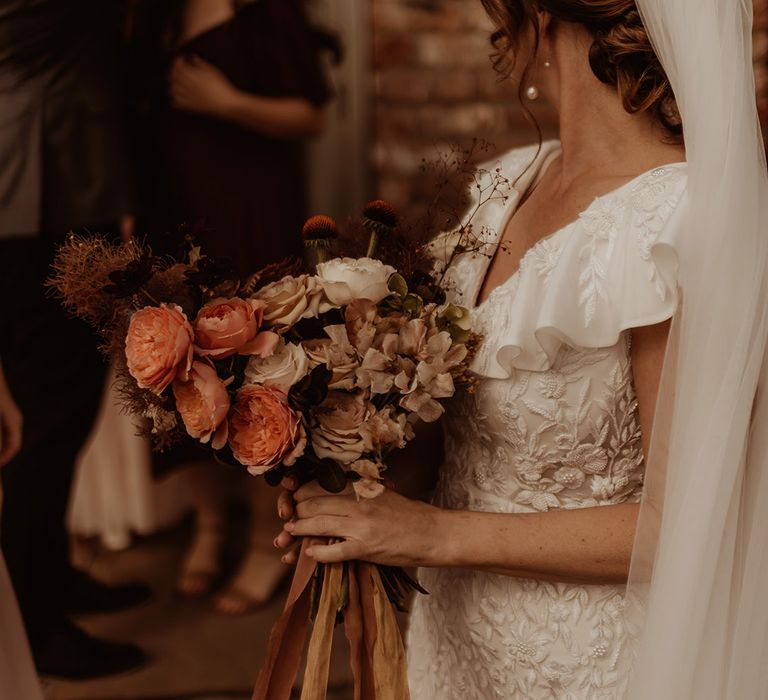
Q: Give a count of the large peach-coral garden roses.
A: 4